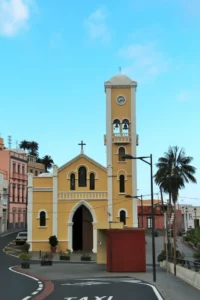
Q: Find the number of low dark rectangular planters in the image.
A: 4